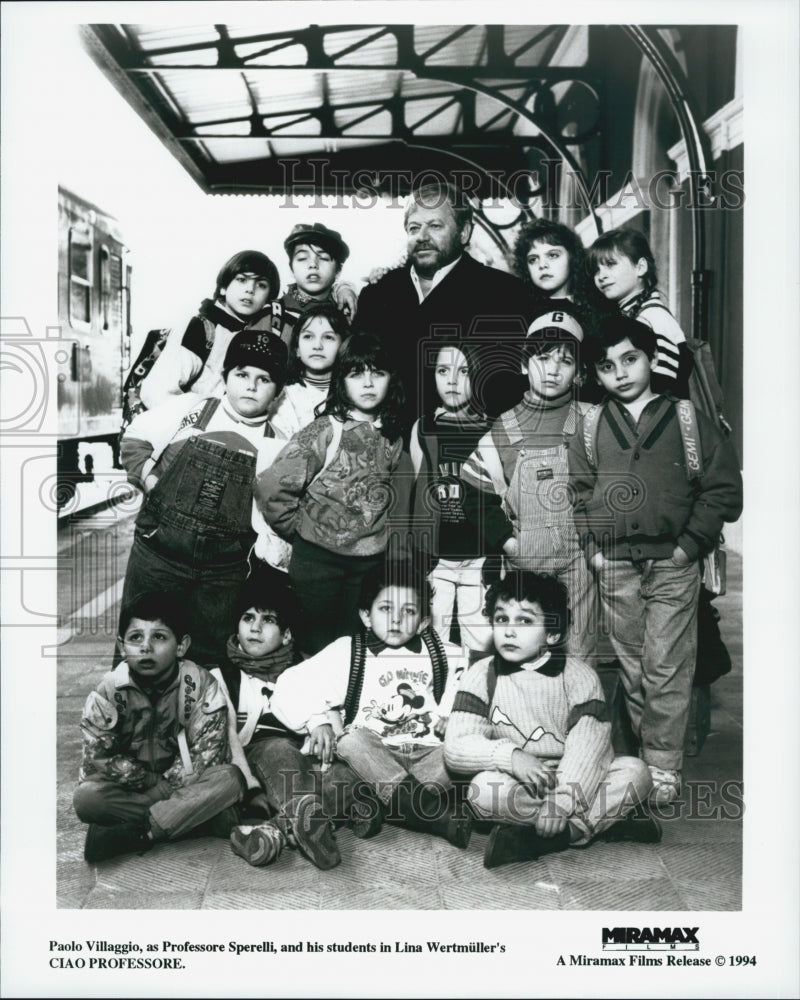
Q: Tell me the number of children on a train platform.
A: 14